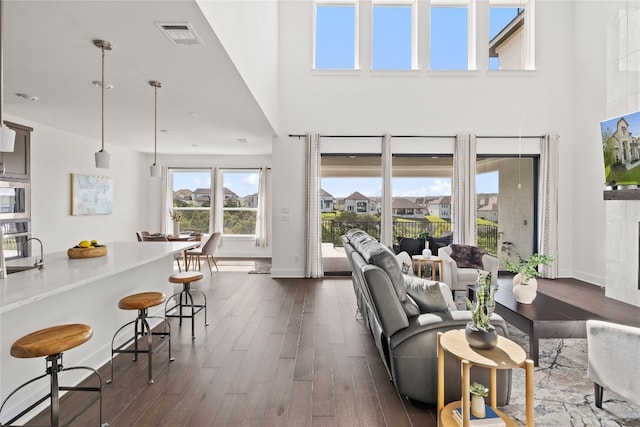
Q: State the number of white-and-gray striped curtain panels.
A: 4